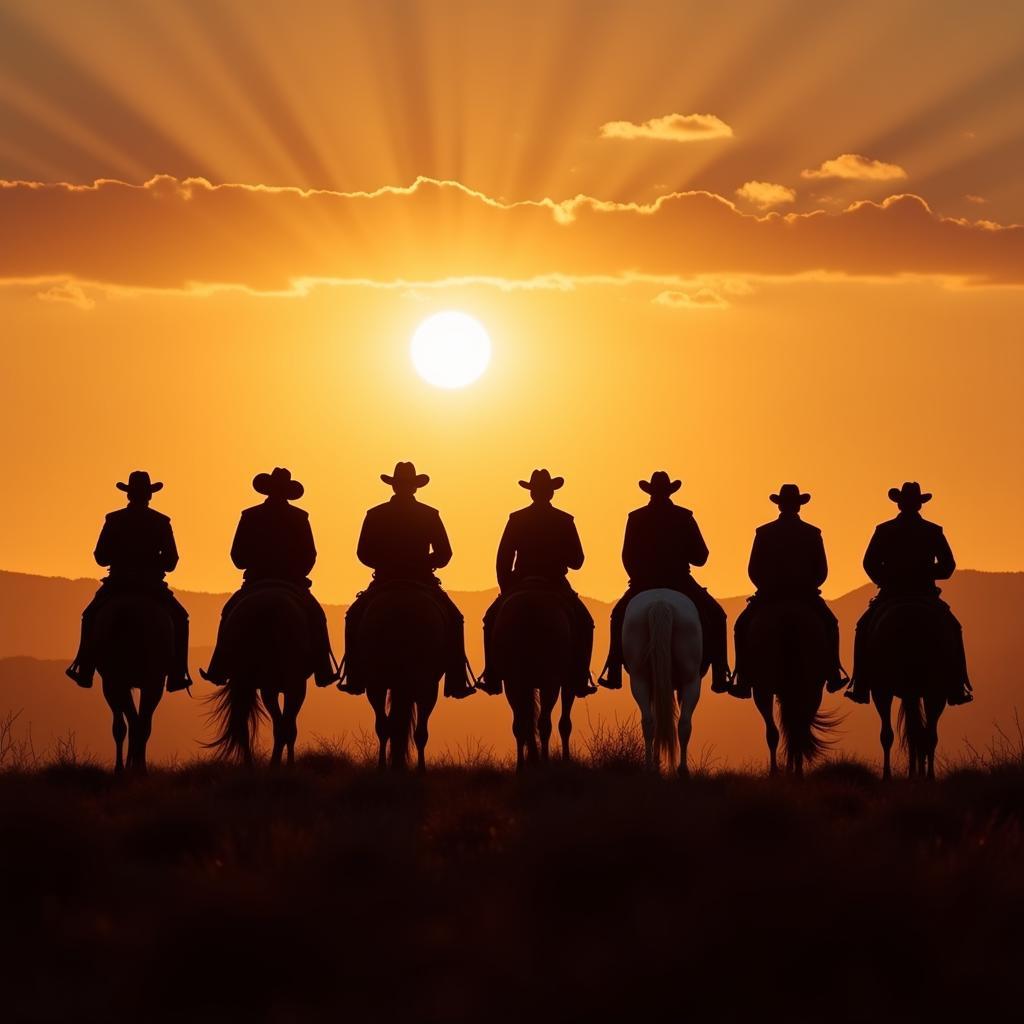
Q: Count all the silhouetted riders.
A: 7